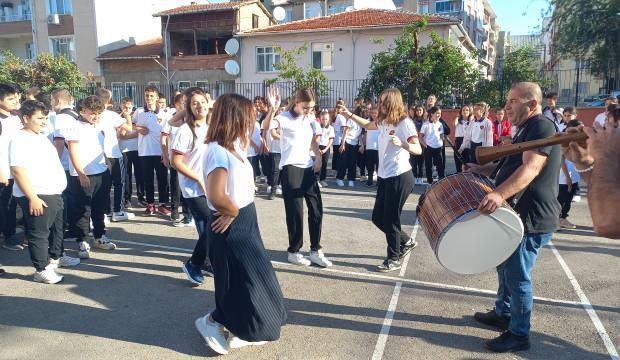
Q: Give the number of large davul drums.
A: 1